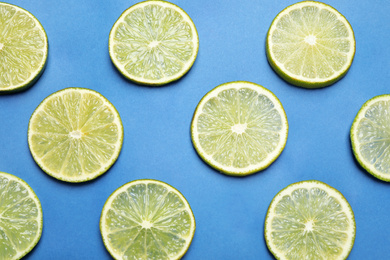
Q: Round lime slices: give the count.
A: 9